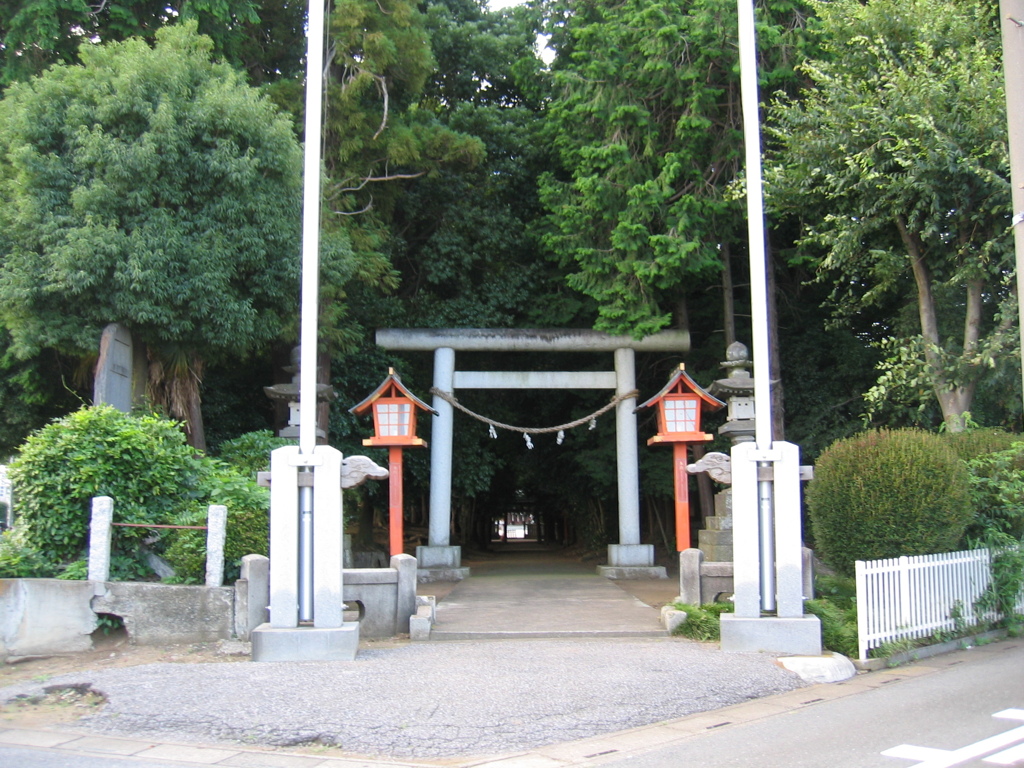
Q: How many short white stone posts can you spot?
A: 2